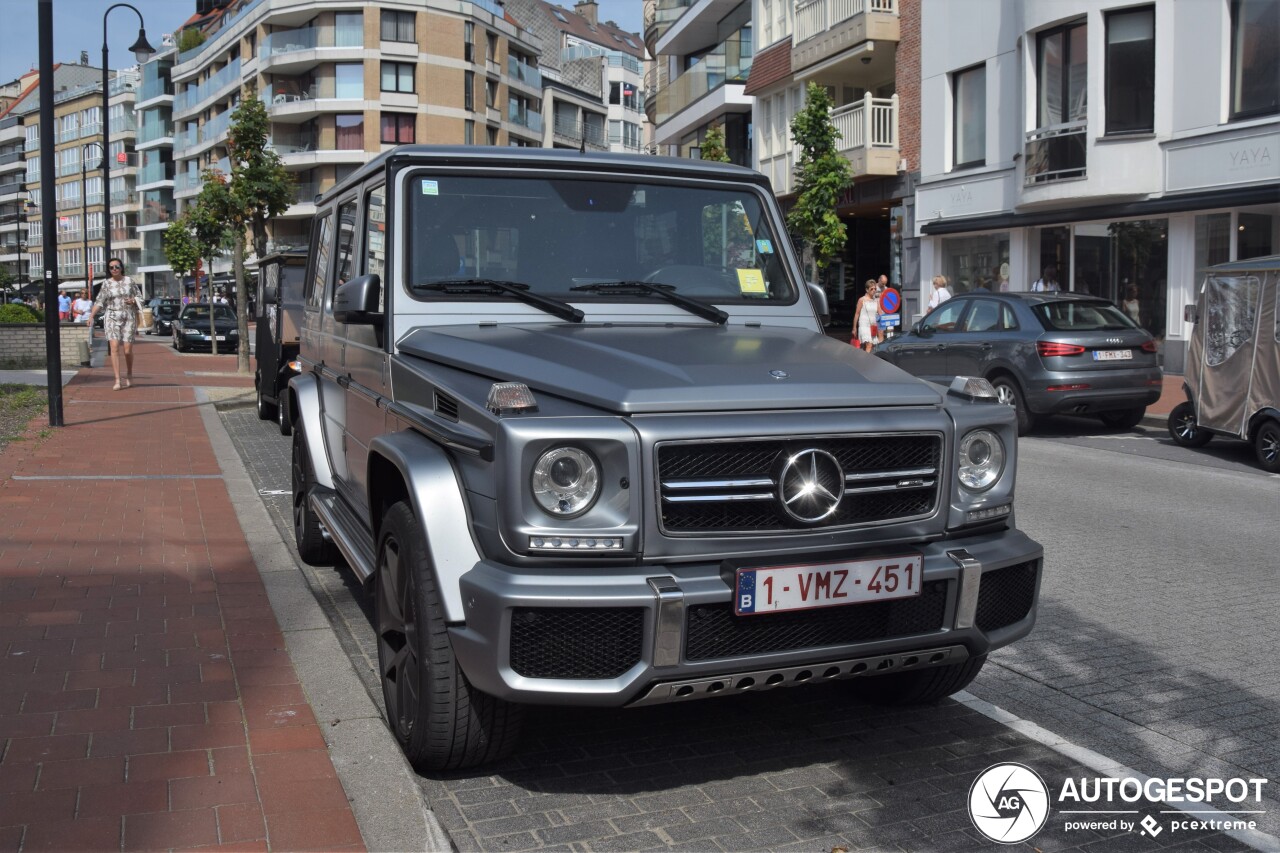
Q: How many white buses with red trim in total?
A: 0